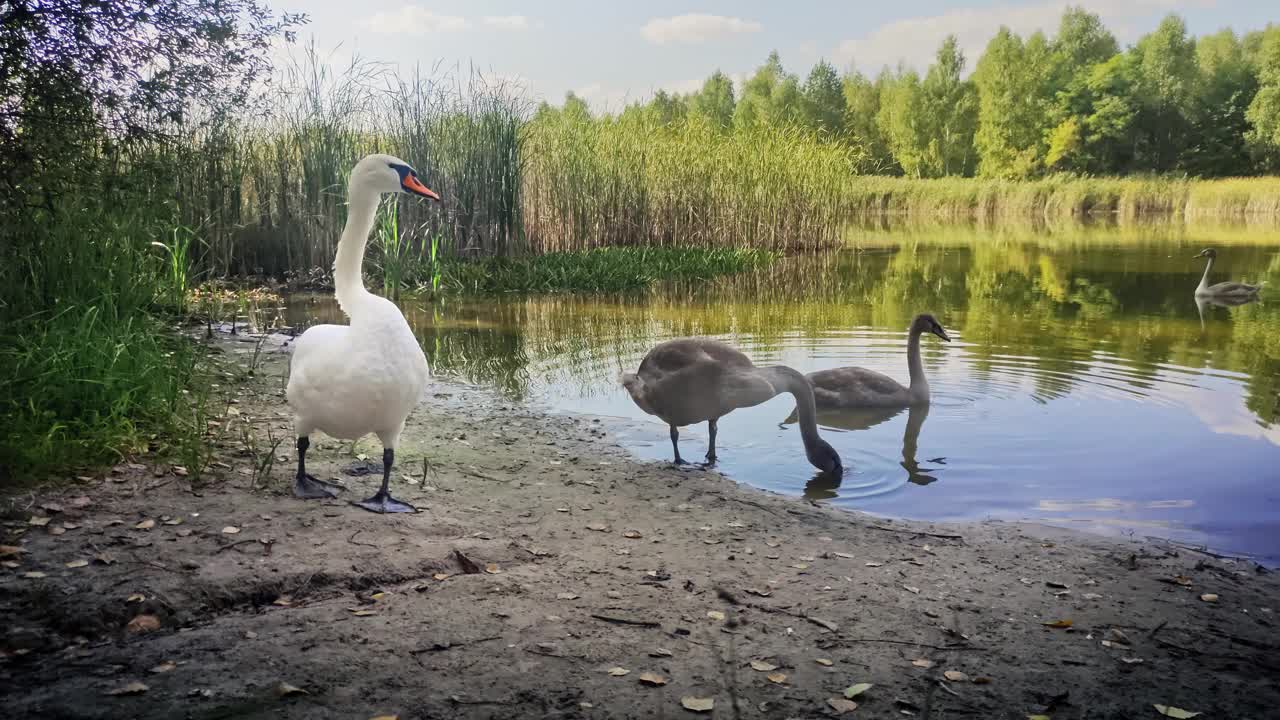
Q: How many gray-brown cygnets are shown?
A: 3